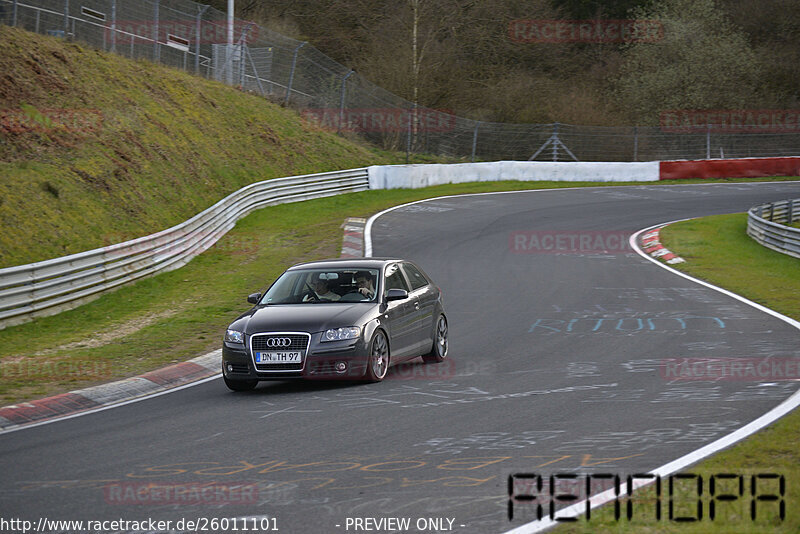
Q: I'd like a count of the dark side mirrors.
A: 2